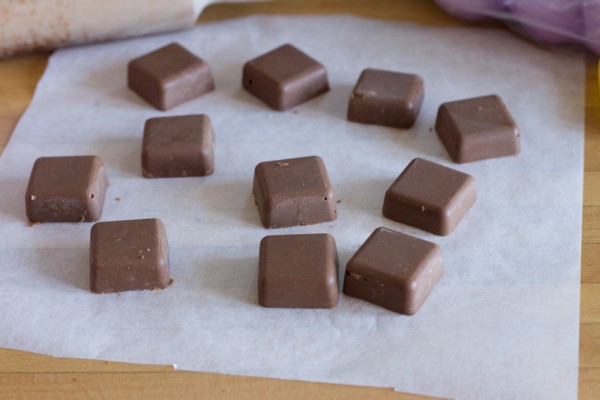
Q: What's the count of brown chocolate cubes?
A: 11